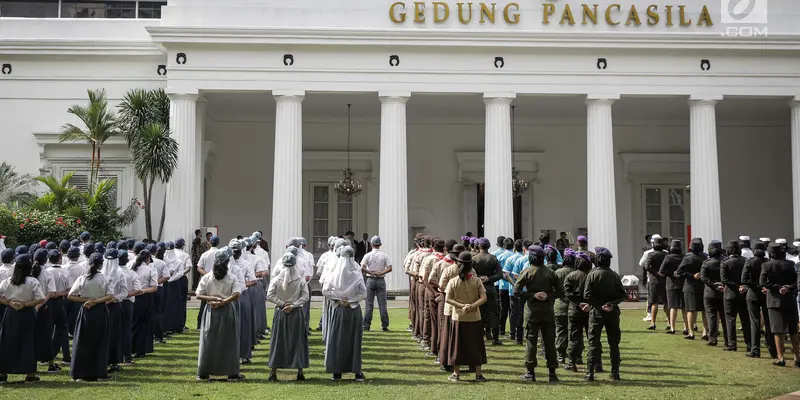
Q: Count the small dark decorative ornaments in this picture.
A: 8